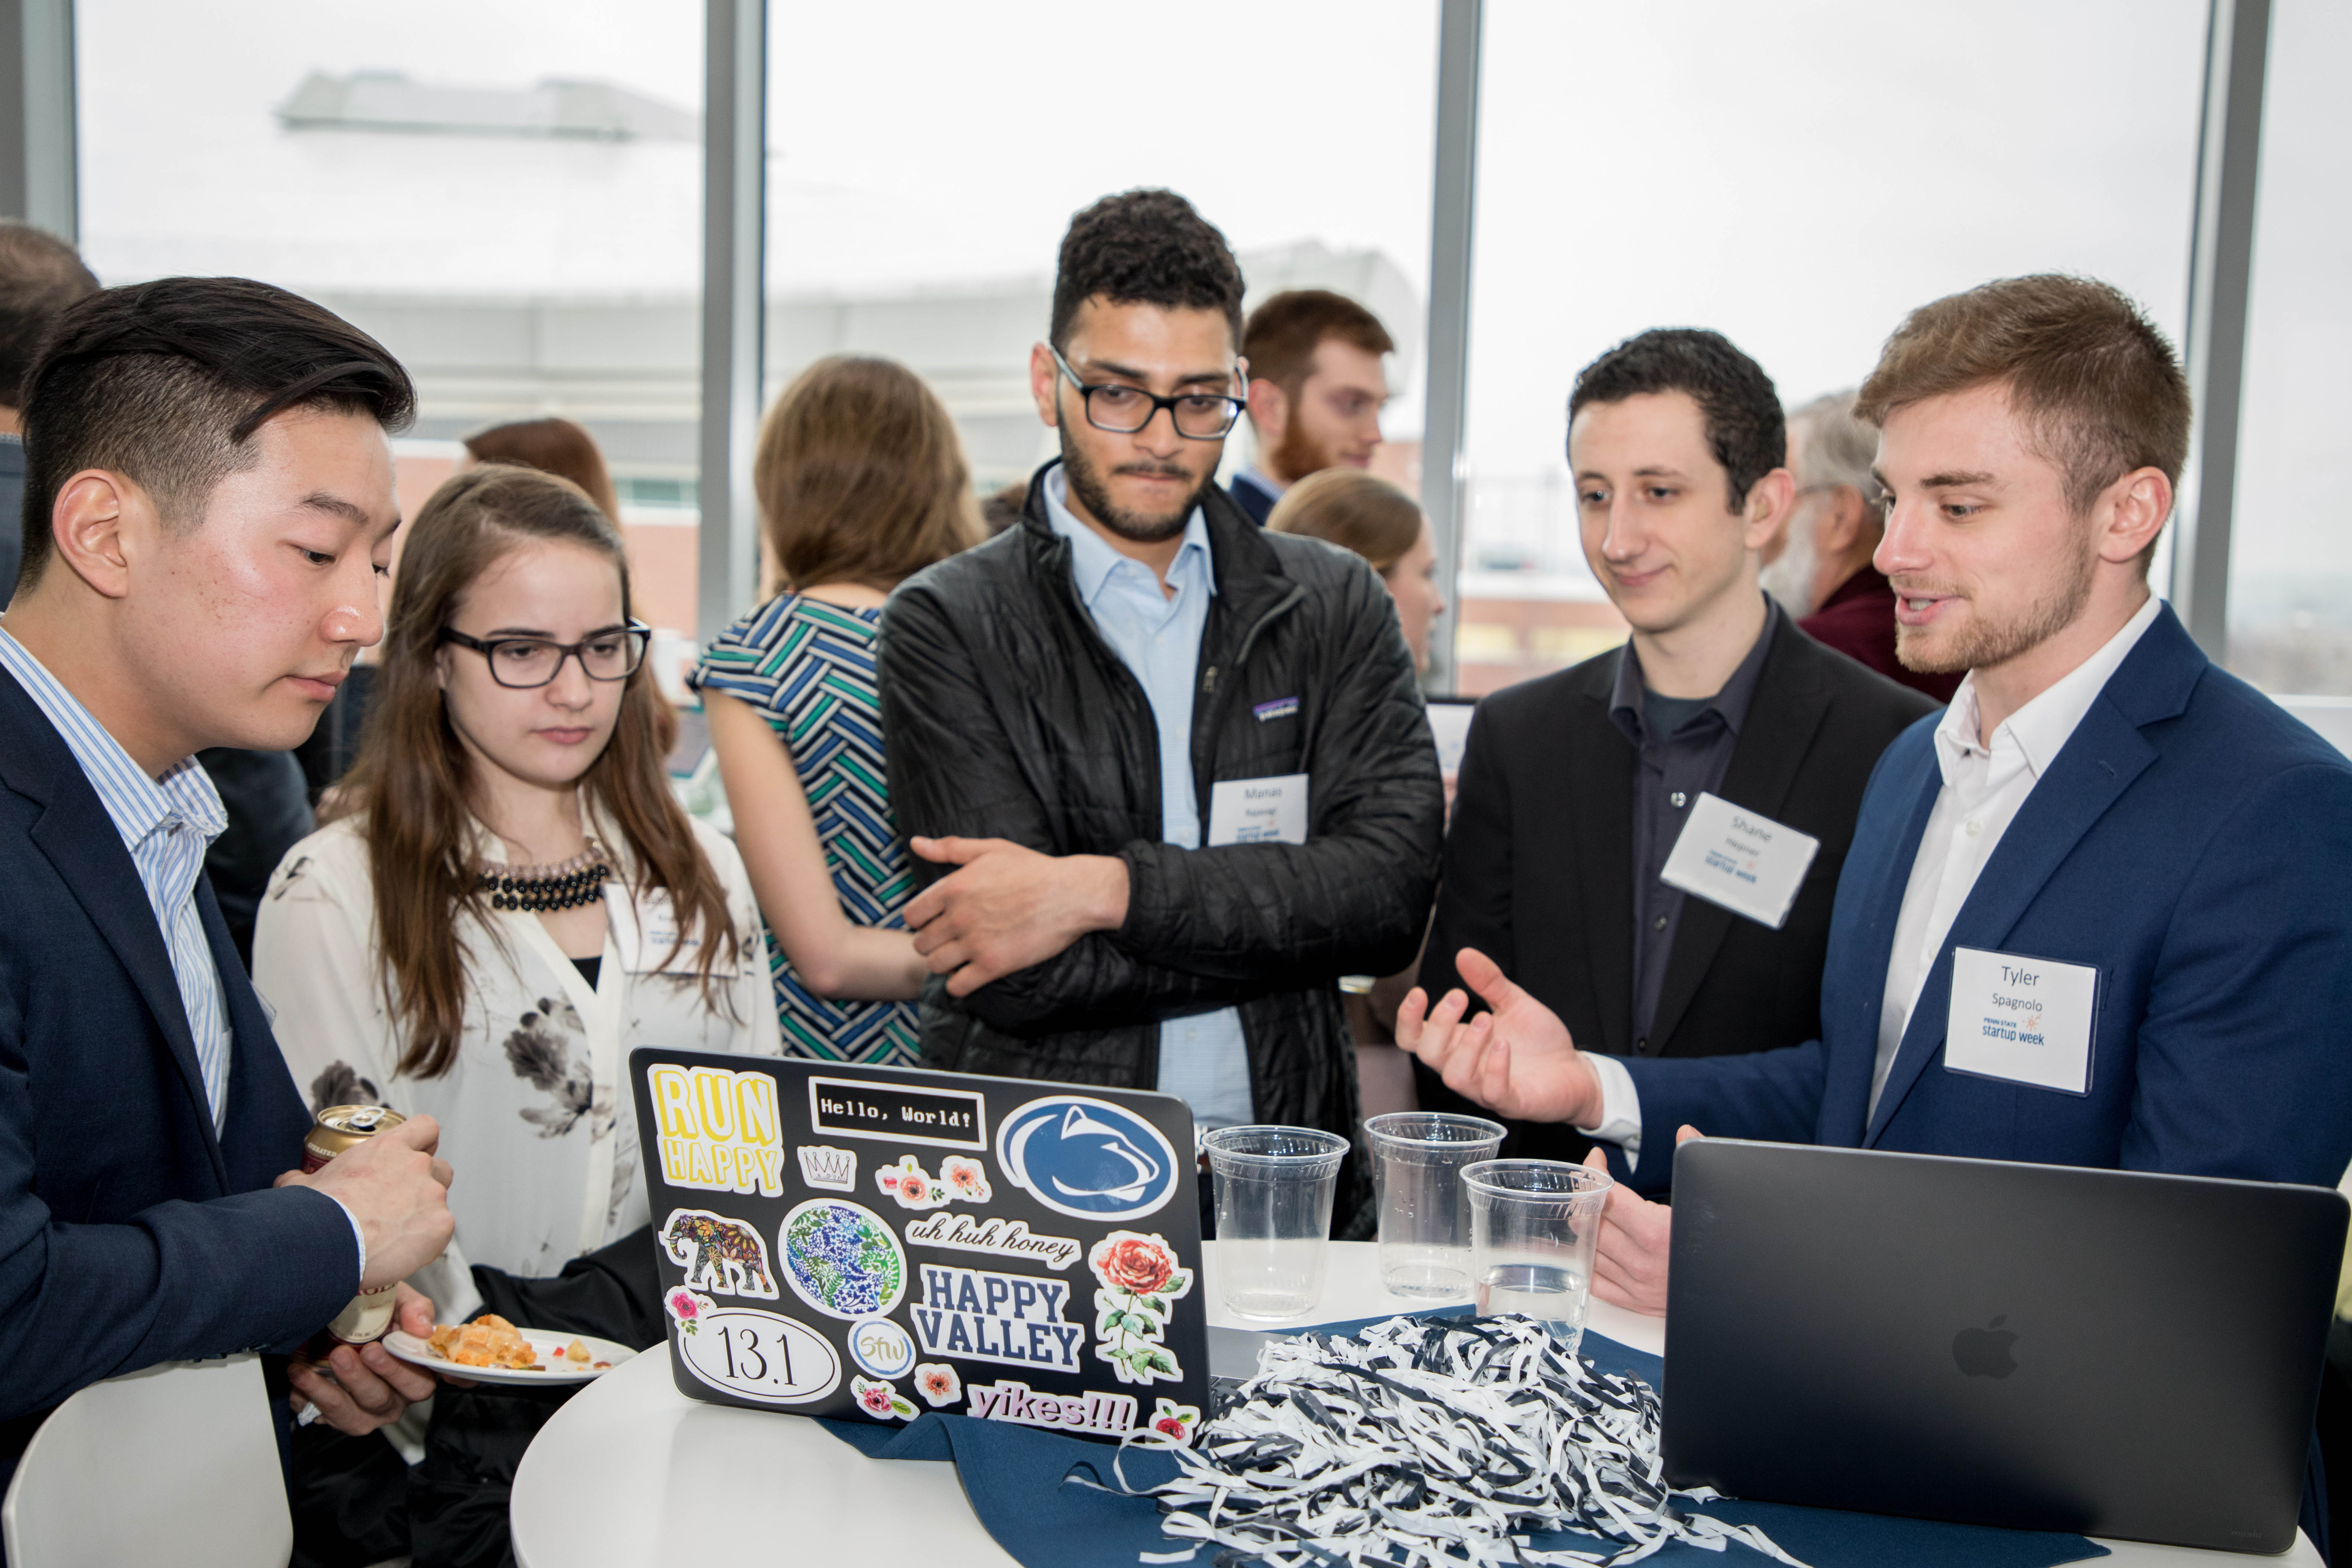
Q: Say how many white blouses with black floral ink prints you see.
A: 1